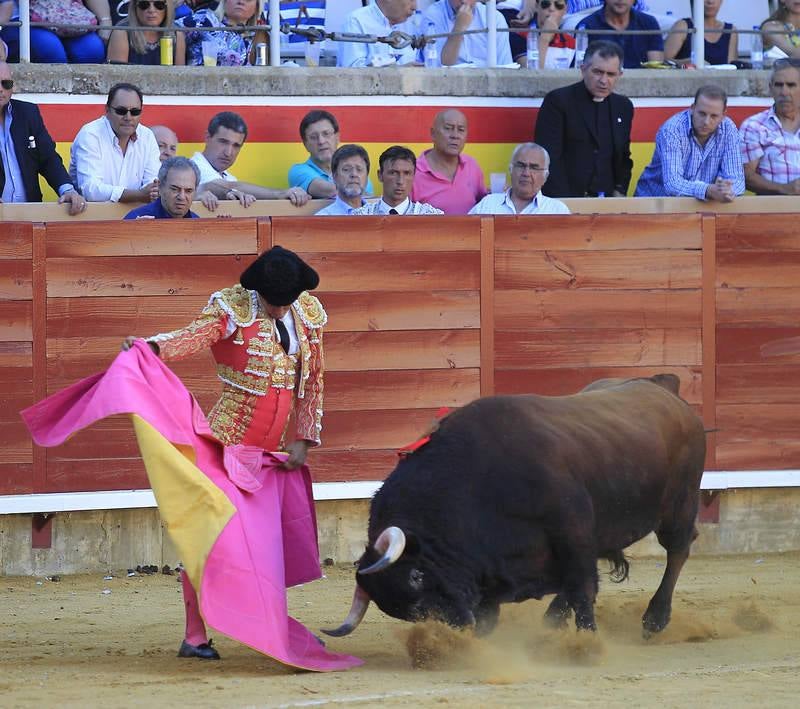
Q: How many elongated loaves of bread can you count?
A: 0